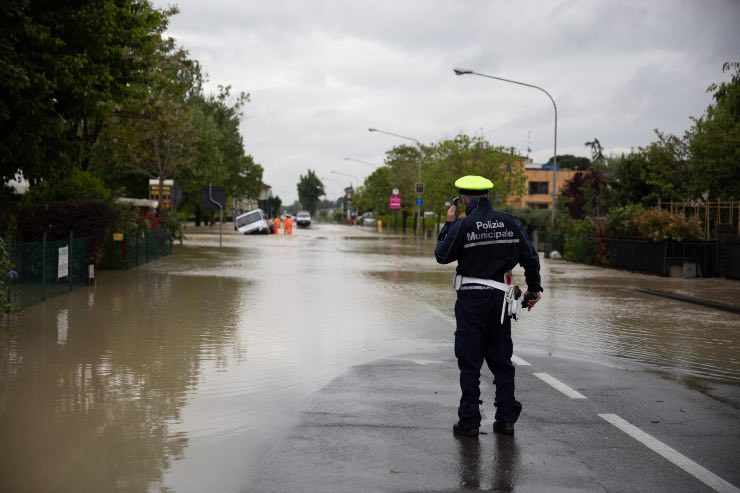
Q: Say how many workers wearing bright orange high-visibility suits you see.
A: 2